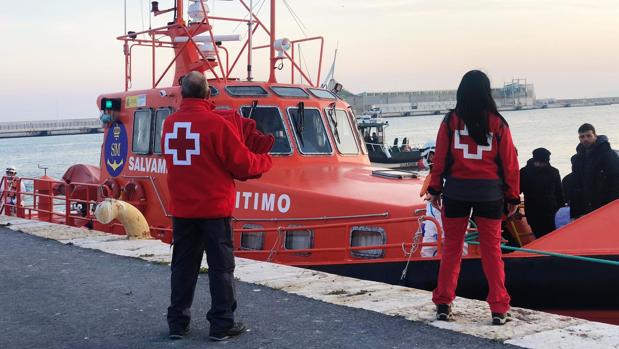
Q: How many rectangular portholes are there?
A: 3